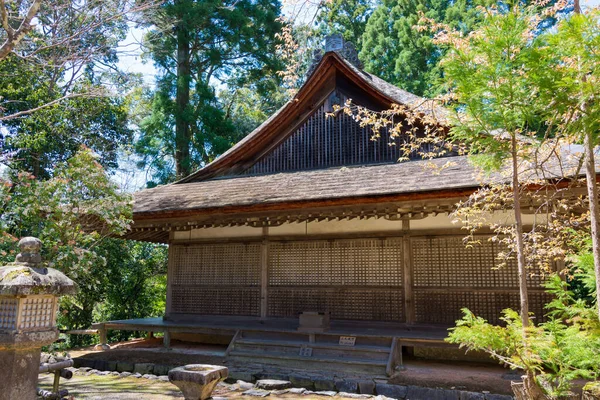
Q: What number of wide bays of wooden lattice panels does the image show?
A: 3